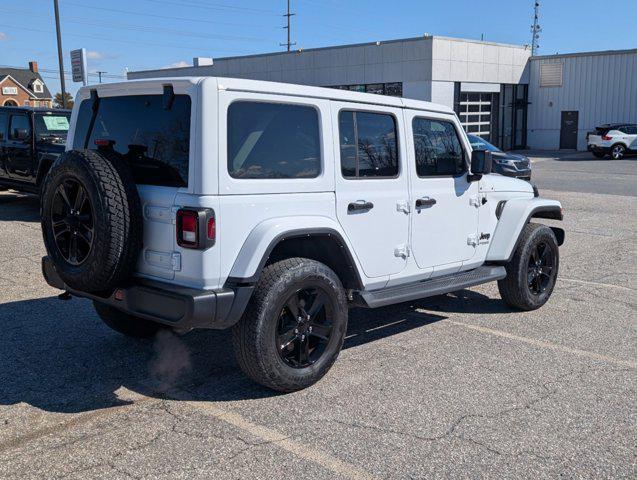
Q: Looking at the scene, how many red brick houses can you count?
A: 1